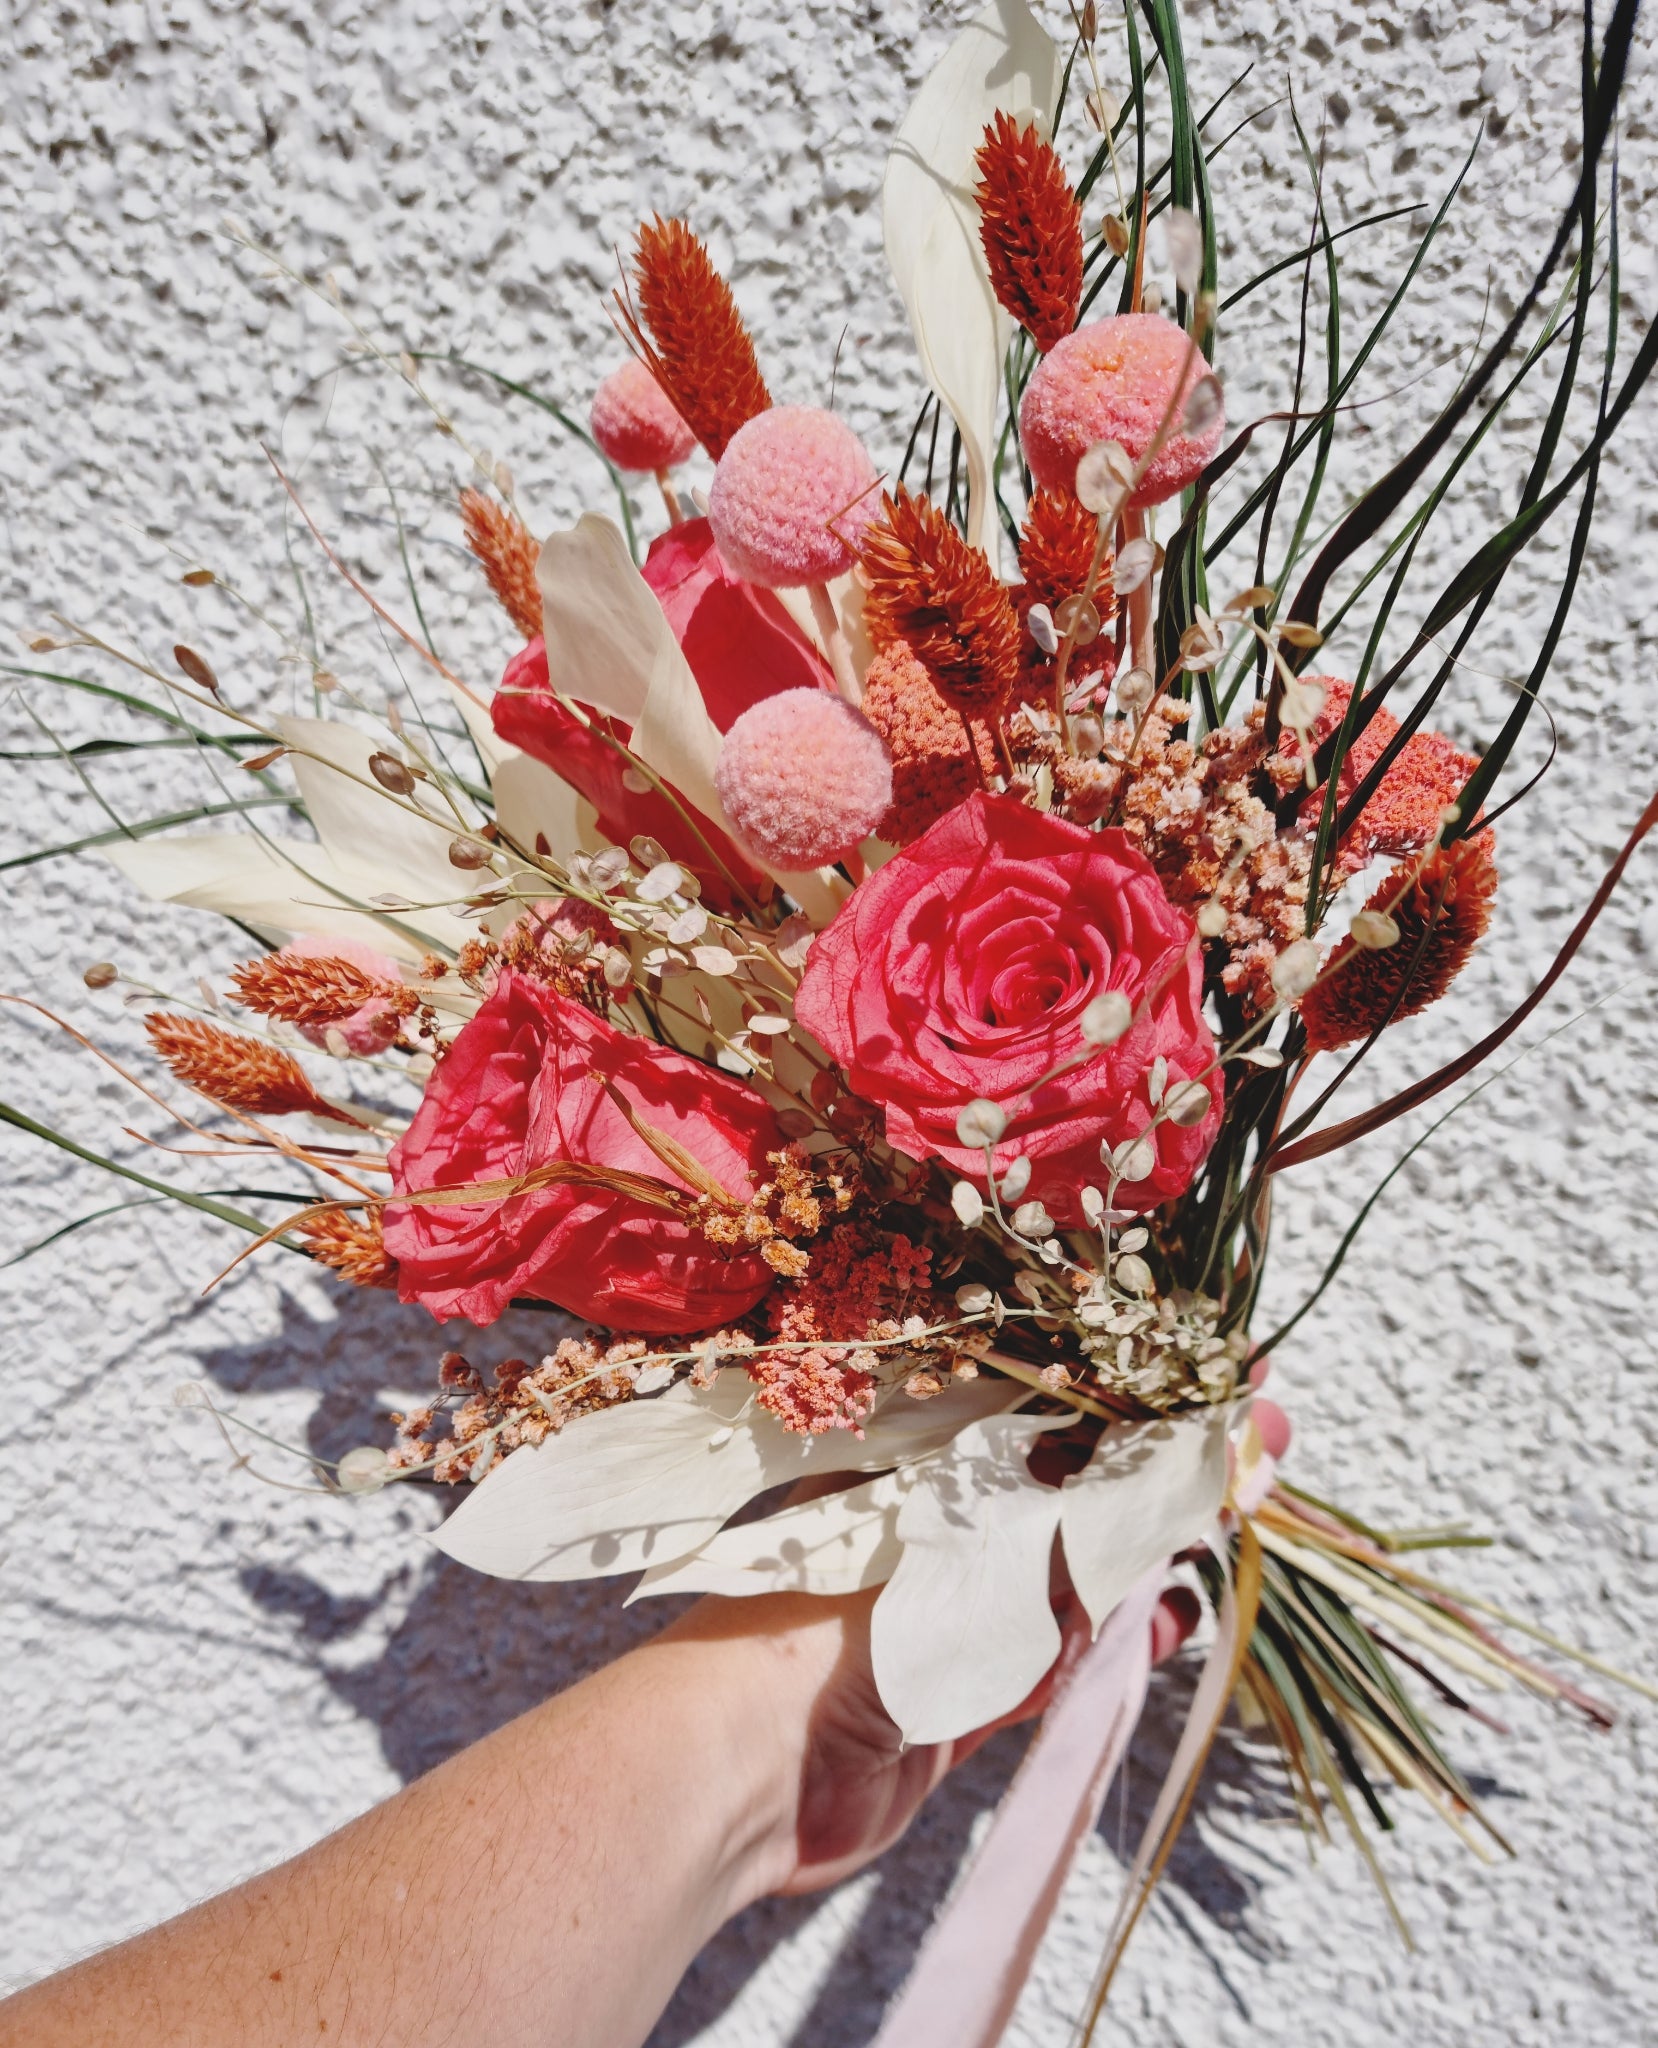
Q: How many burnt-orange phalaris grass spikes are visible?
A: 9